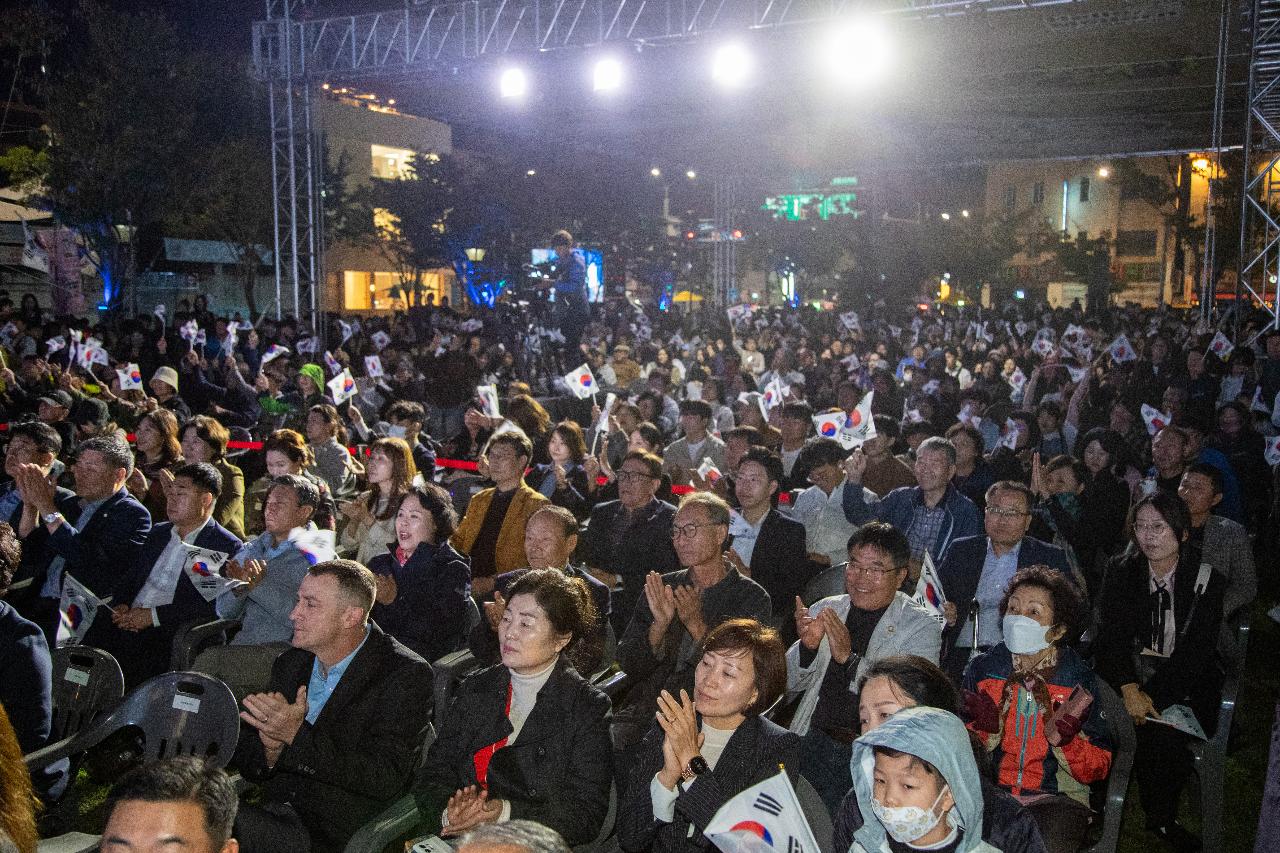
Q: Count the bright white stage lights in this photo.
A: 4